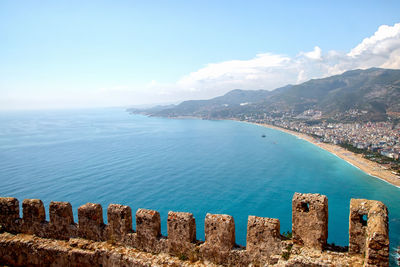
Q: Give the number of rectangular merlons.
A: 11